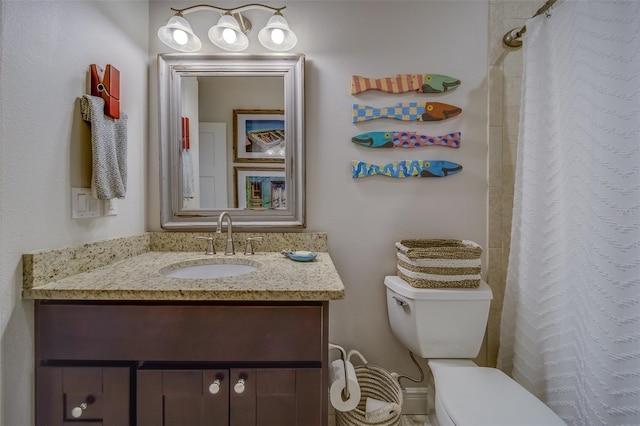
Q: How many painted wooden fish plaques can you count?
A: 4